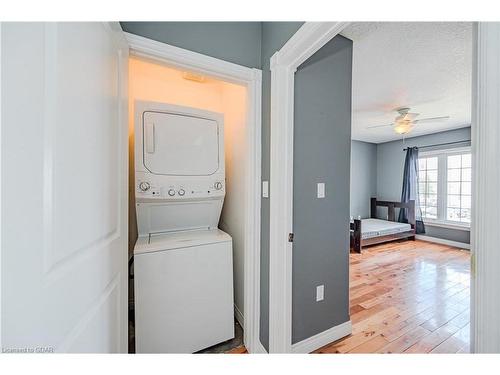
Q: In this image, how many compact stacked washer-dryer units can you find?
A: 1